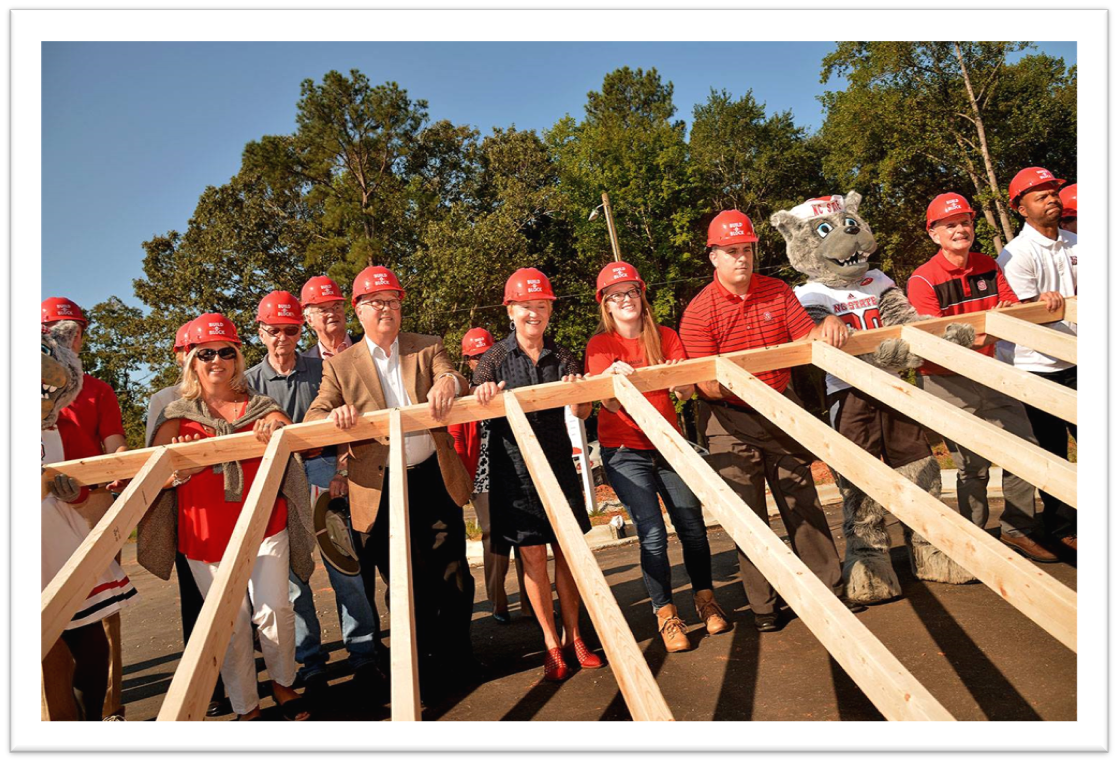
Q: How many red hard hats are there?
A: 13